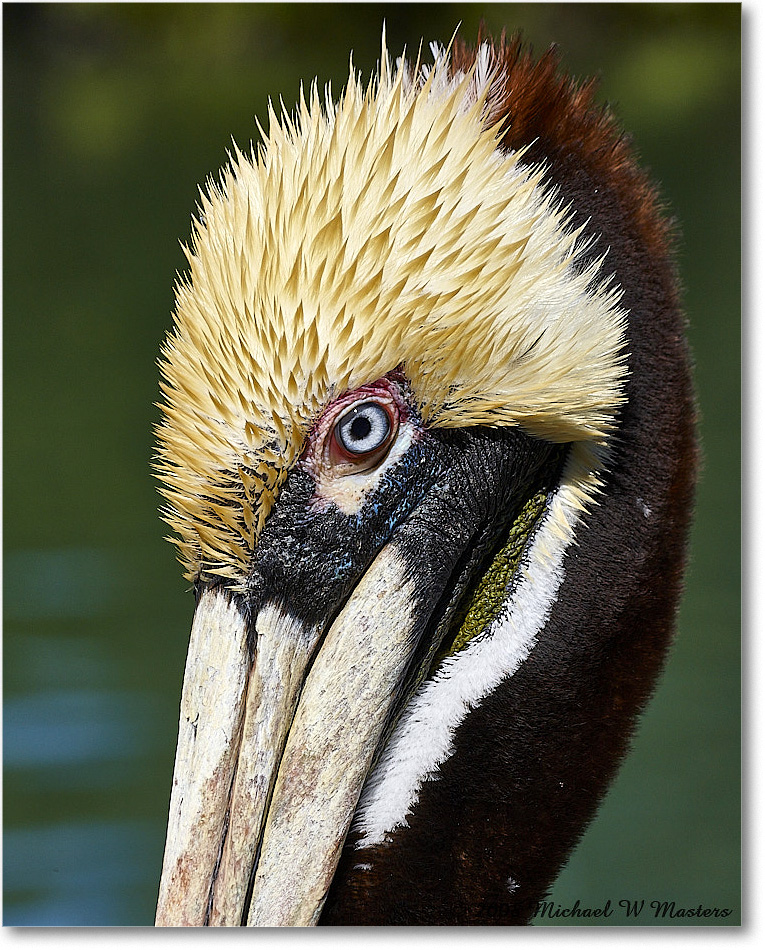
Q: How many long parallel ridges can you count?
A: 3